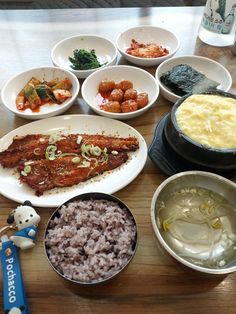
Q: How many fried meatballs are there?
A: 7